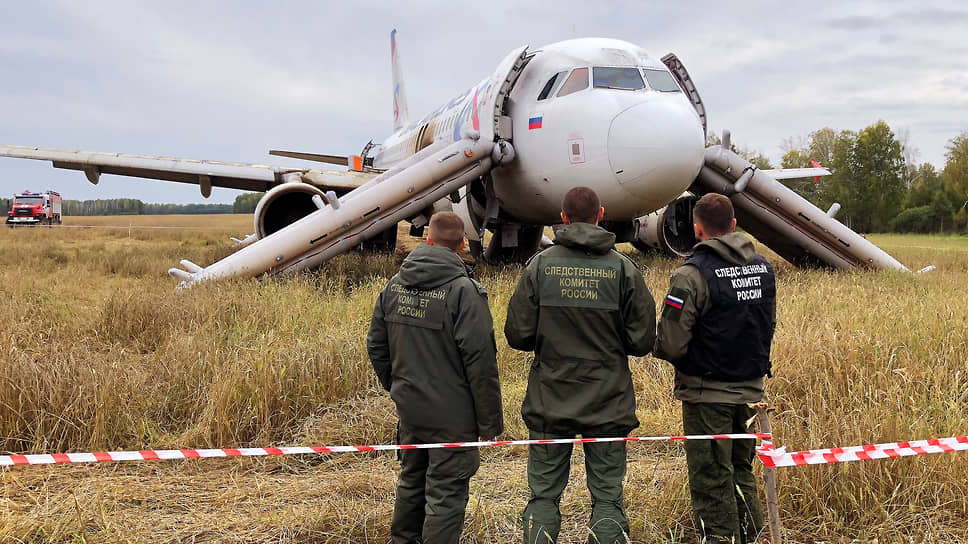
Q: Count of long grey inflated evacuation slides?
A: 2